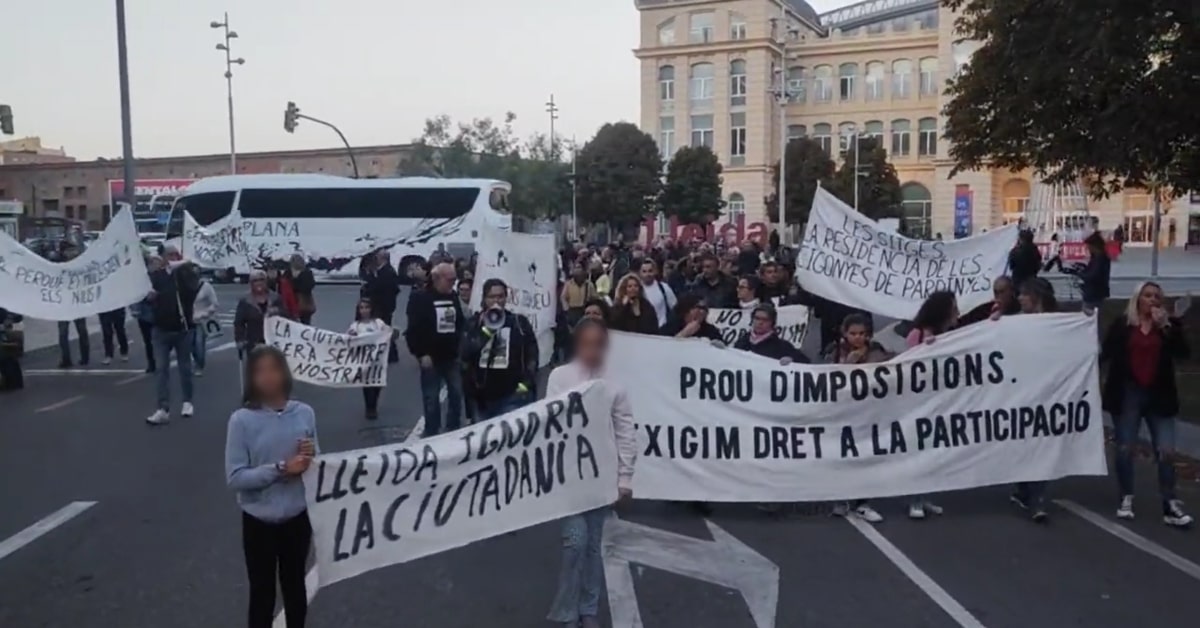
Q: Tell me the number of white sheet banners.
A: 8